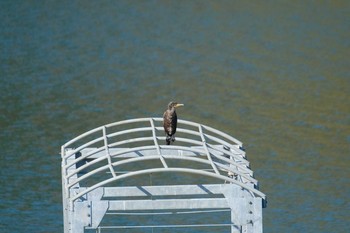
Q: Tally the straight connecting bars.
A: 3